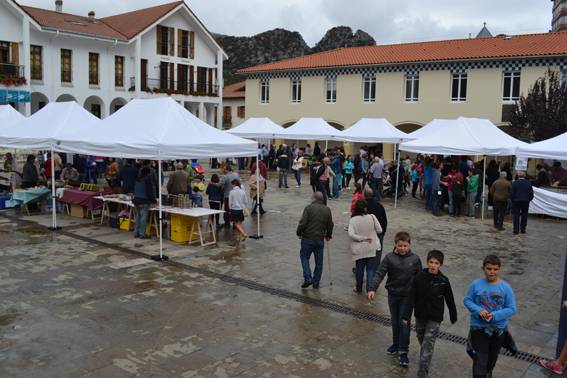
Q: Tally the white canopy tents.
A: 9